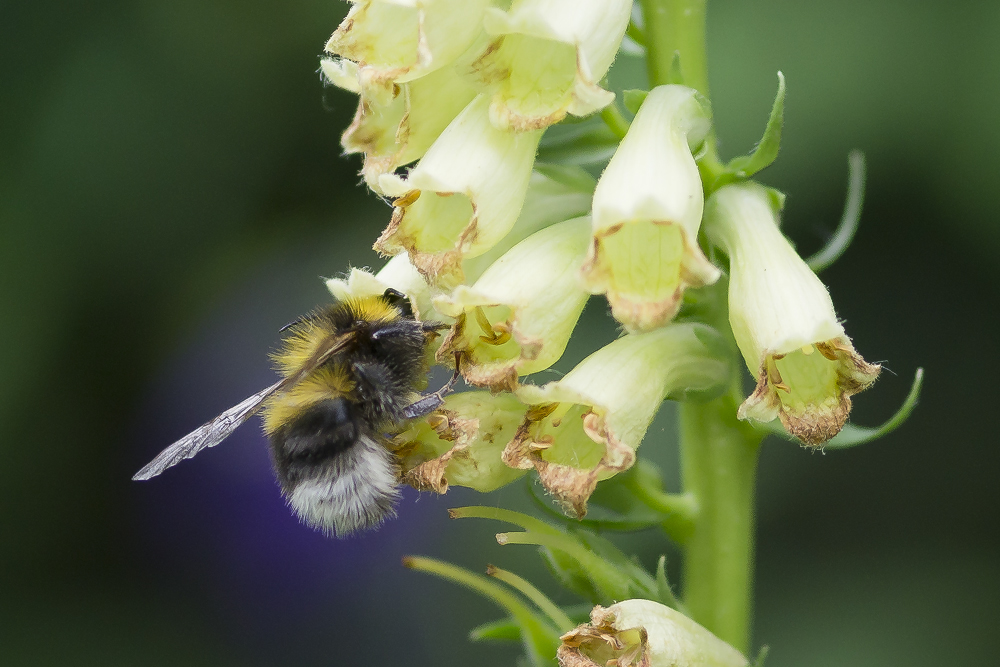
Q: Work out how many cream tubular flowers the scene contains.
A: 11